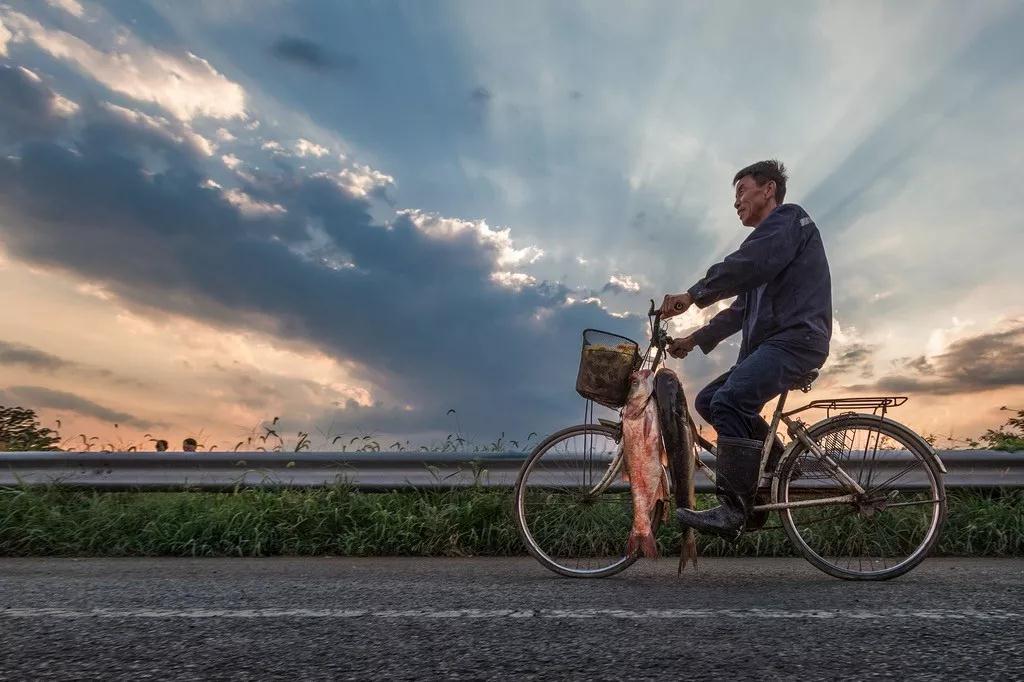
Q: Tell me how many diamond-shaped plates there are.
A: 0